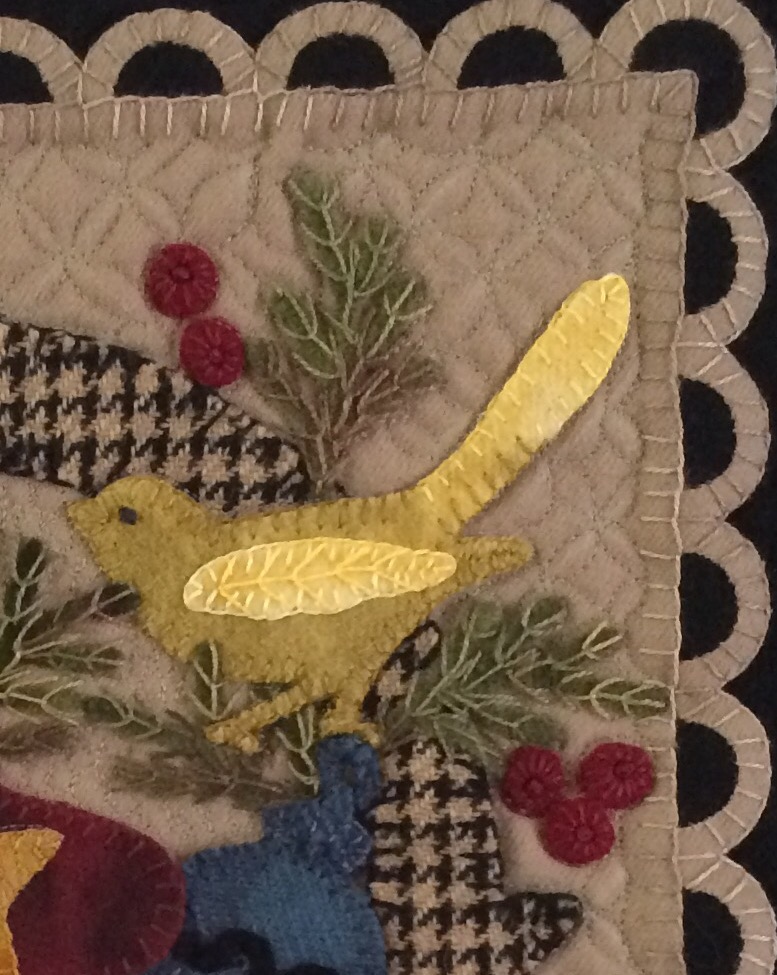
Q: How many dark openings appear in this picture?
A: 10